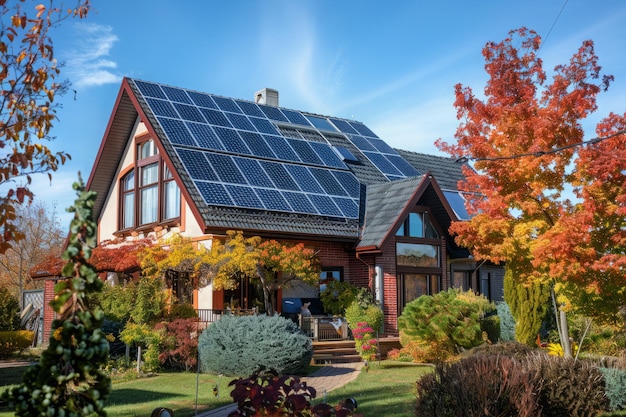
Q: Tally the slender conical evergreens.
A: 2